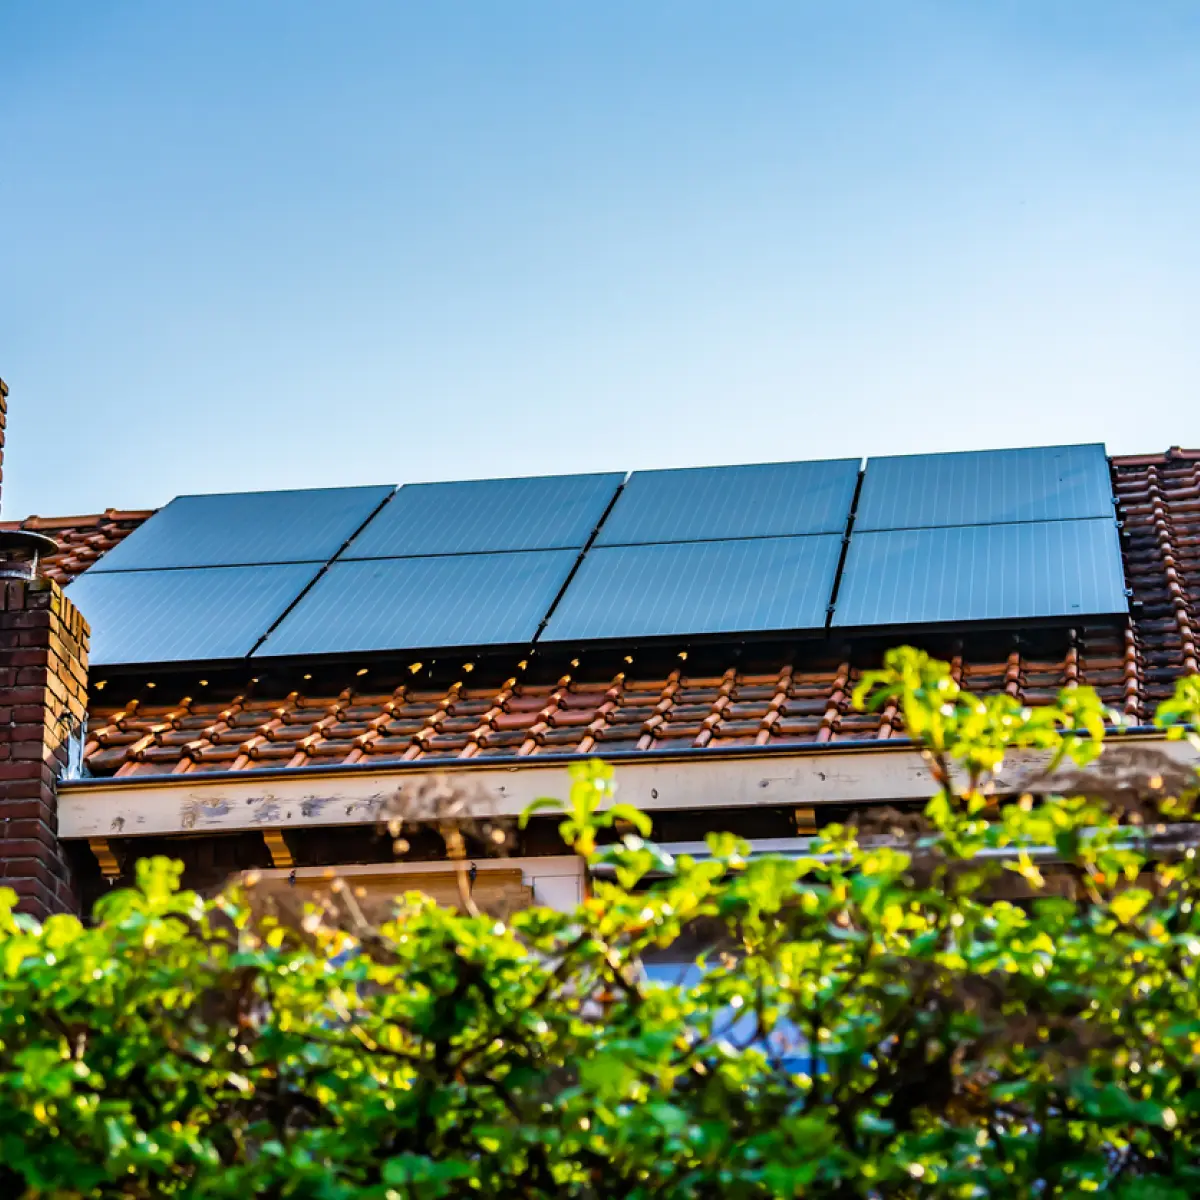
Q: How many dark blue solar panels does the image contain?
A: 8